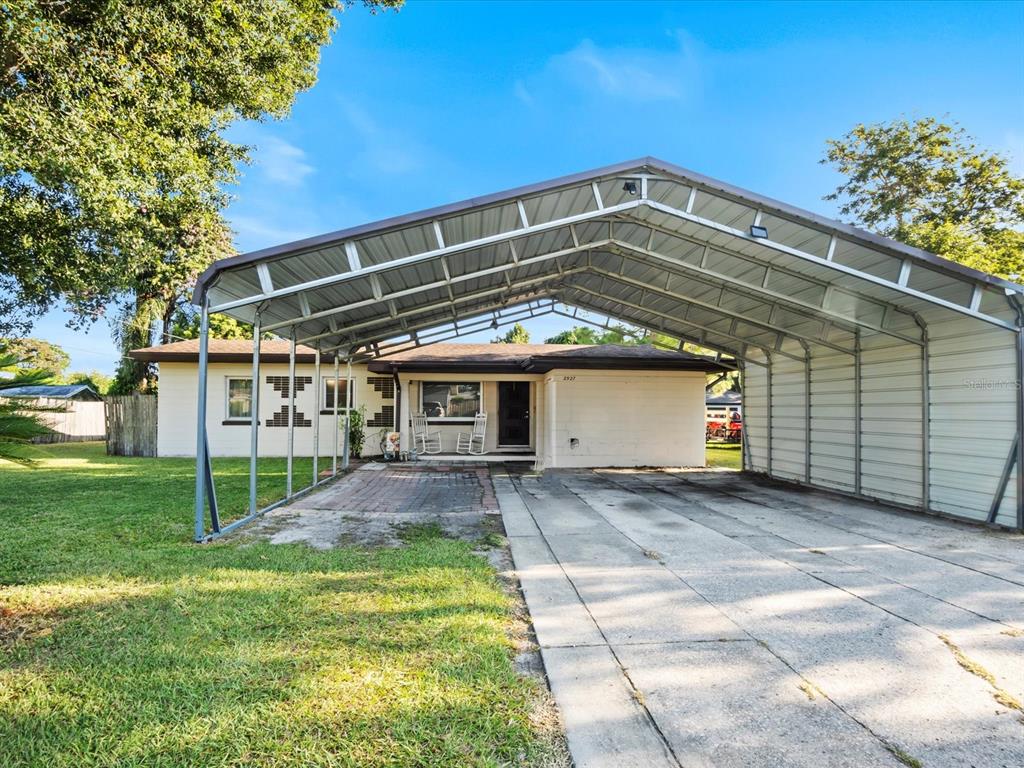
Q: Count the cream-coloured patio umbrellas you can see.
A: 0